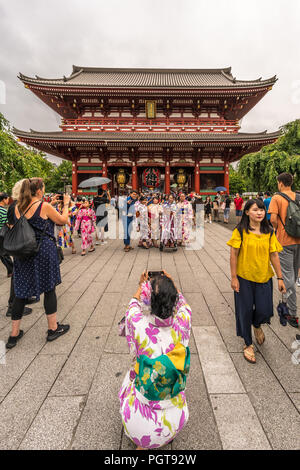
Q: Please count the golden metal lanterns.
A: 2